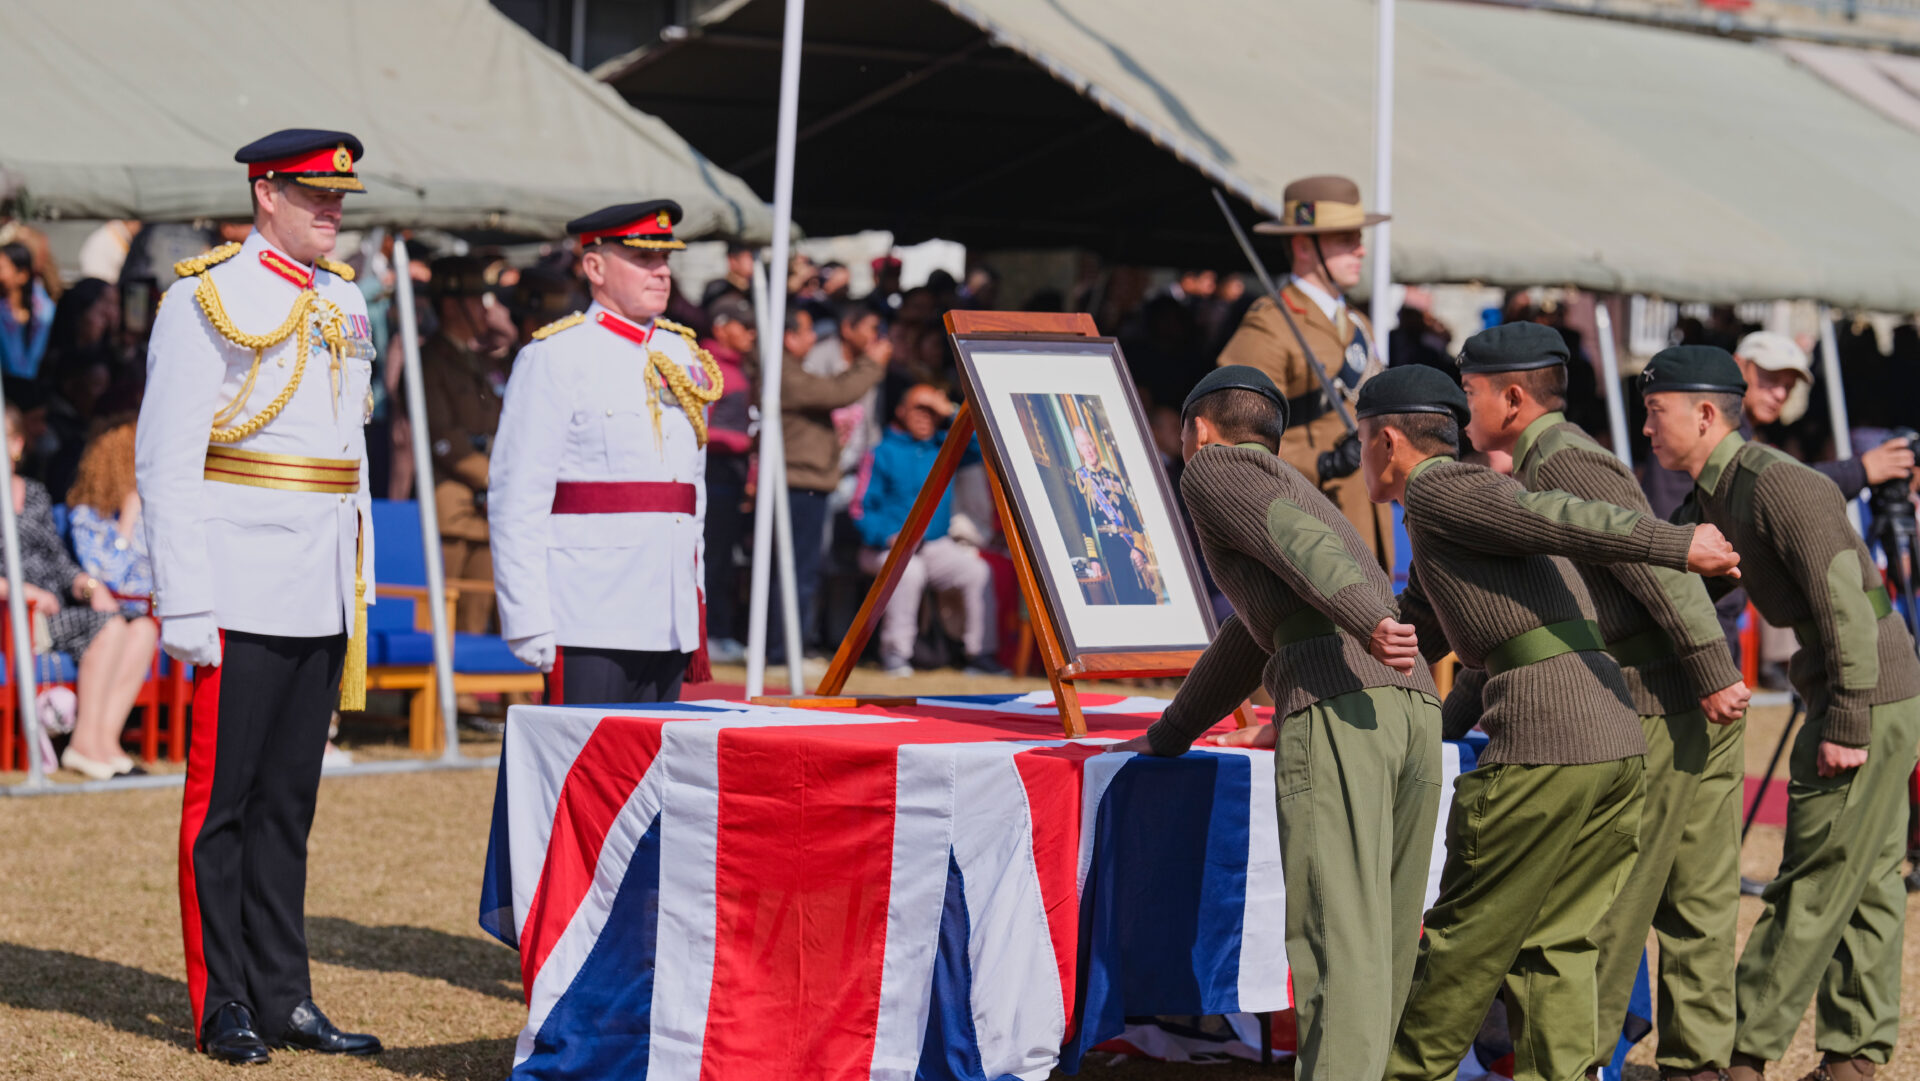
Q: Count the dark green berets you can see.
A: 4